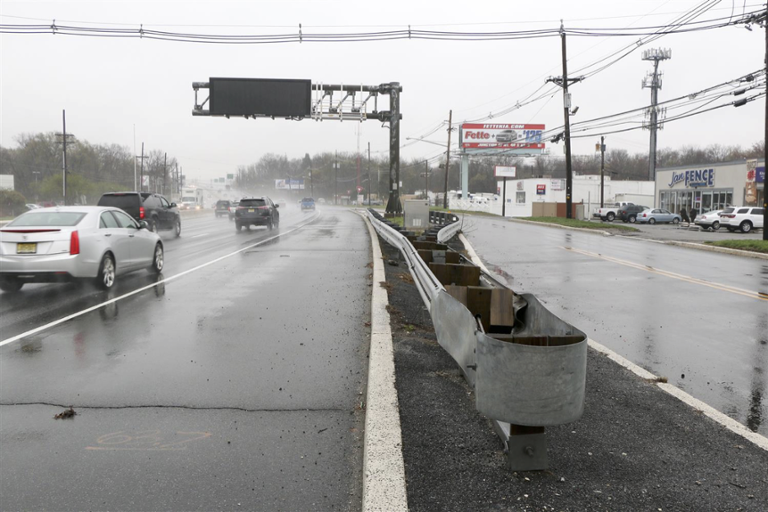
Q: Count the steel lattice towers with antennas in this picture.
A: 1